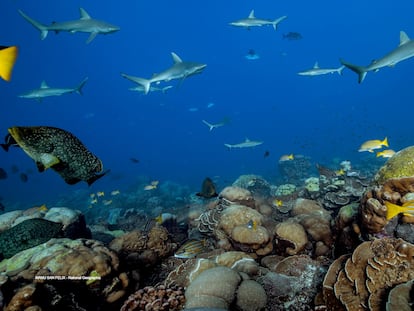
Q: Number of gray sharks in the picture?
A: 9